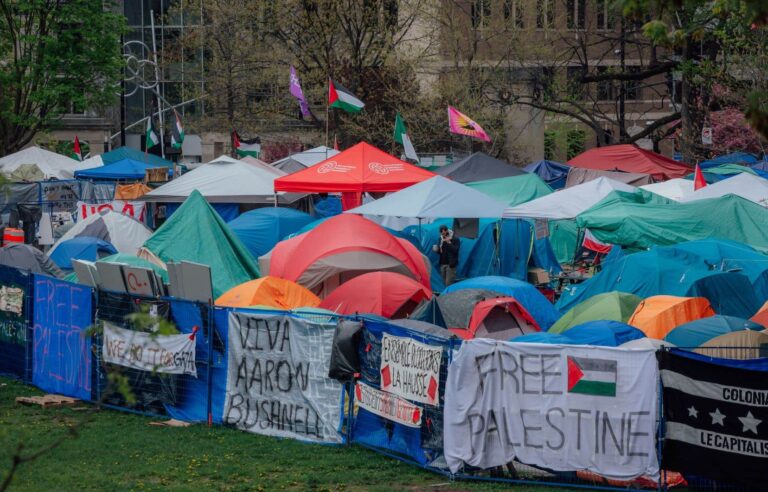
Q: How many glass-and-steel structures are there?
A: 1